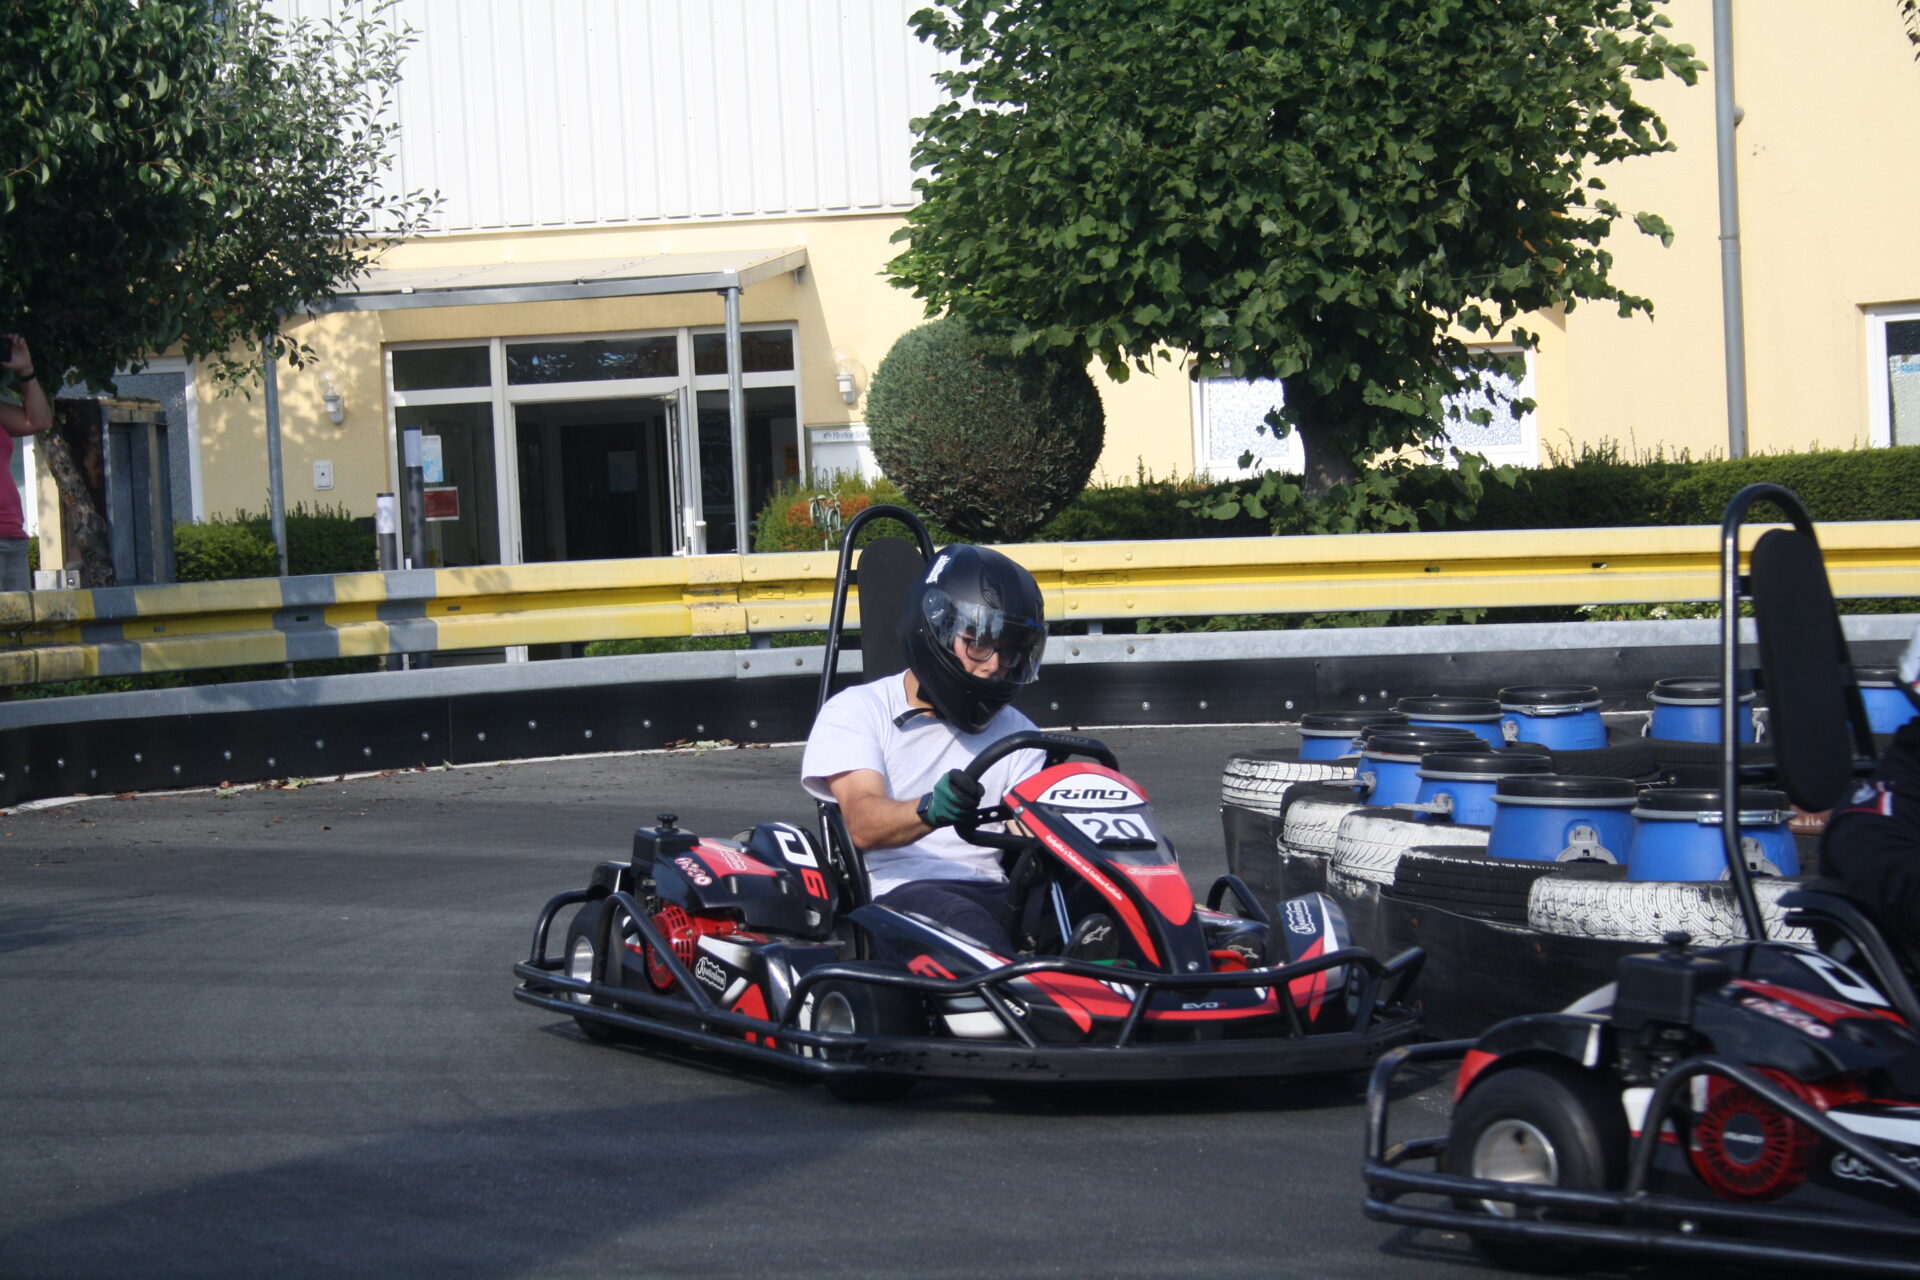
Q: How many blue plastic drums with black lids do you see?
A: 10